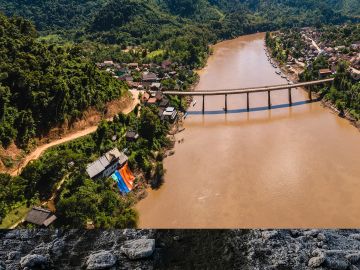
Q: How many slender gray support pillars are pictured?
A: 6